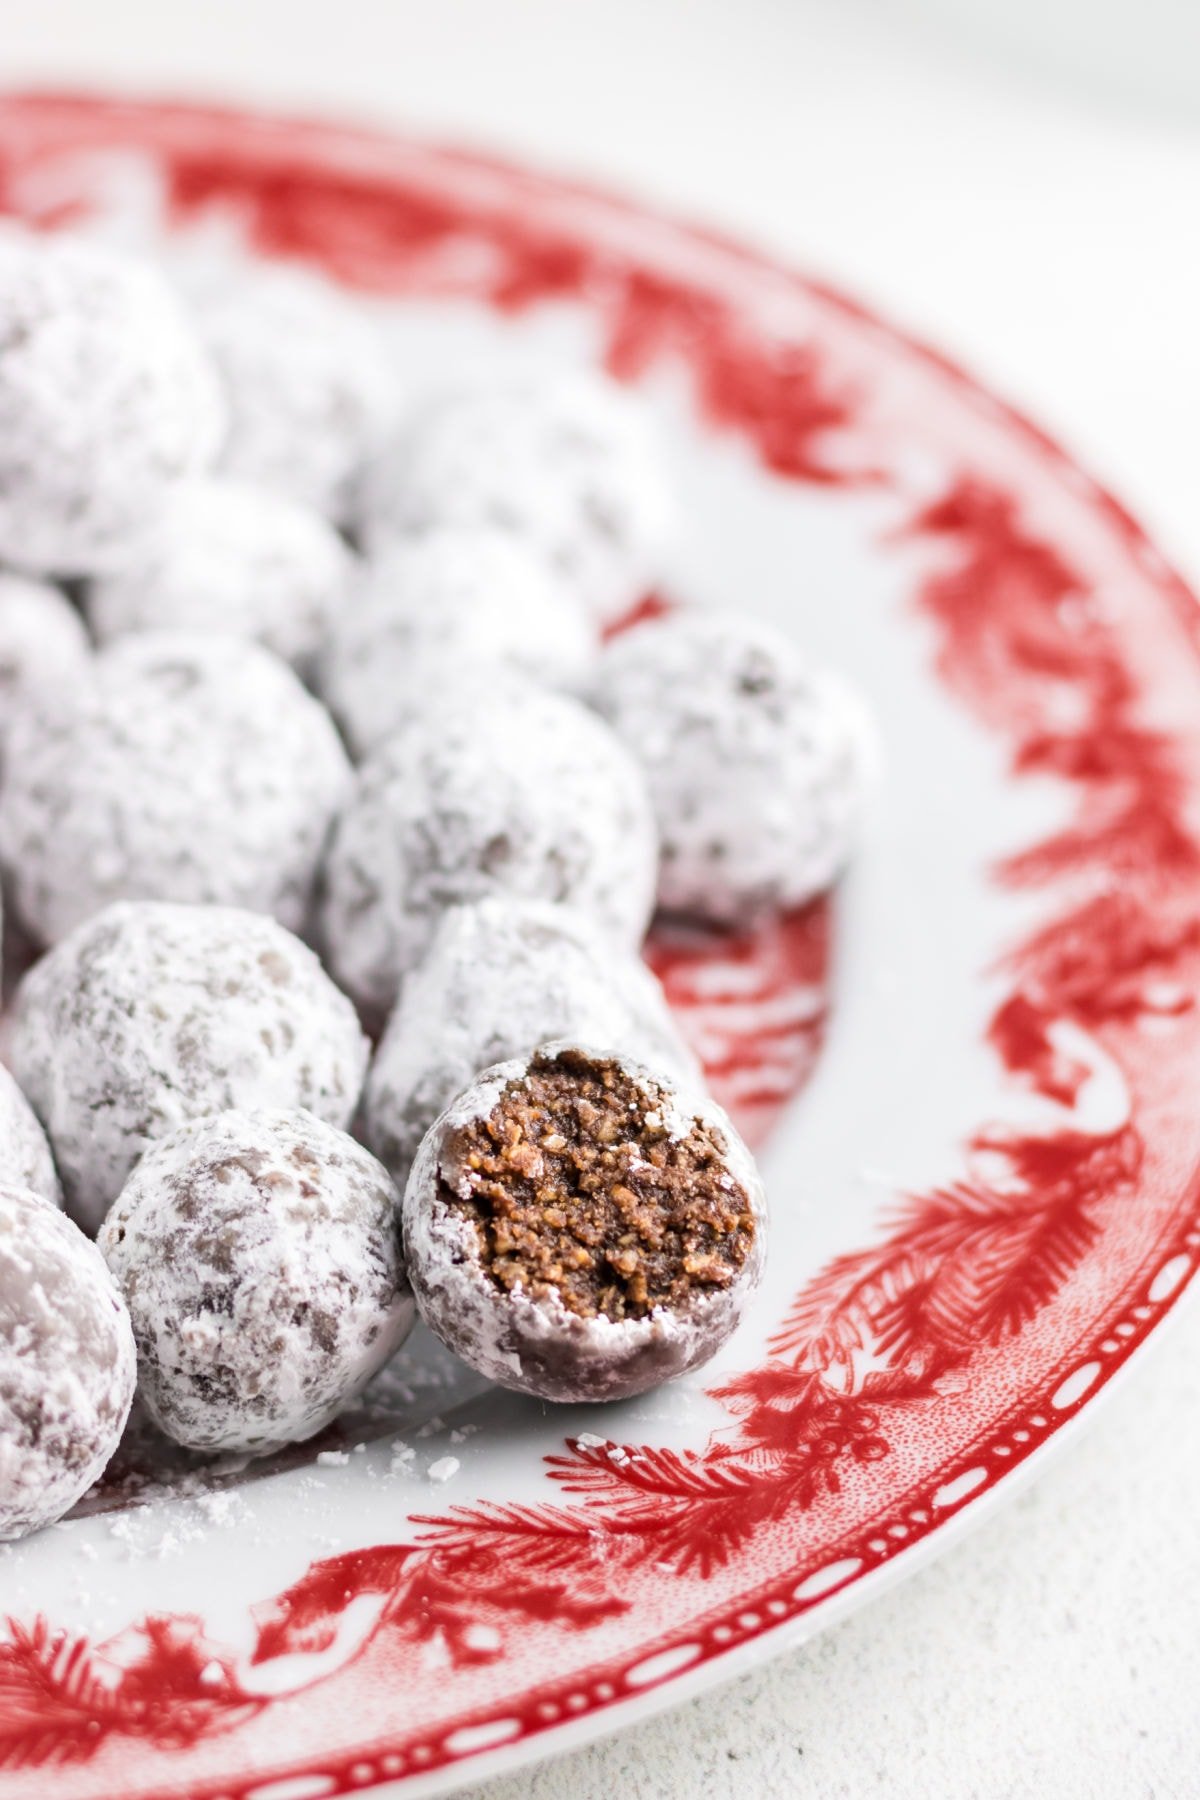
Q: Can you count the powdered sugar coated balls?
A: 15